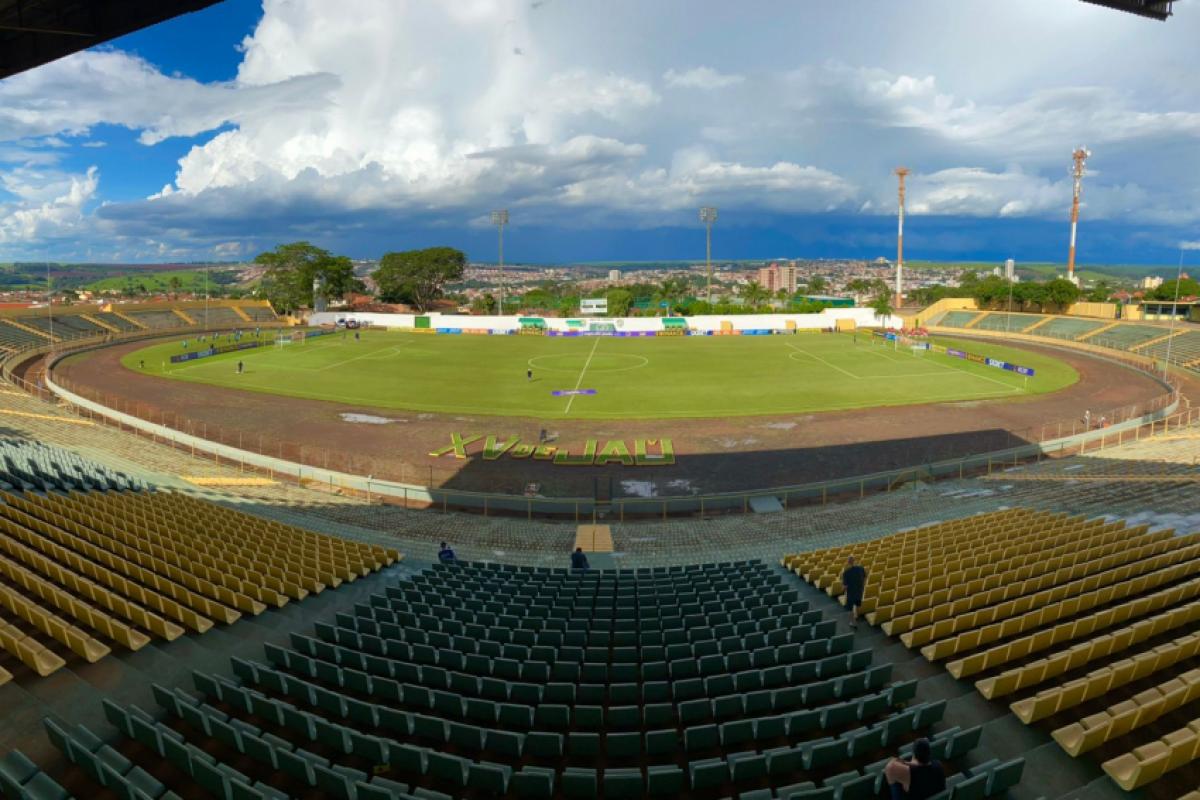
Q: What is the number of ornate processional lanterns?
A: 0